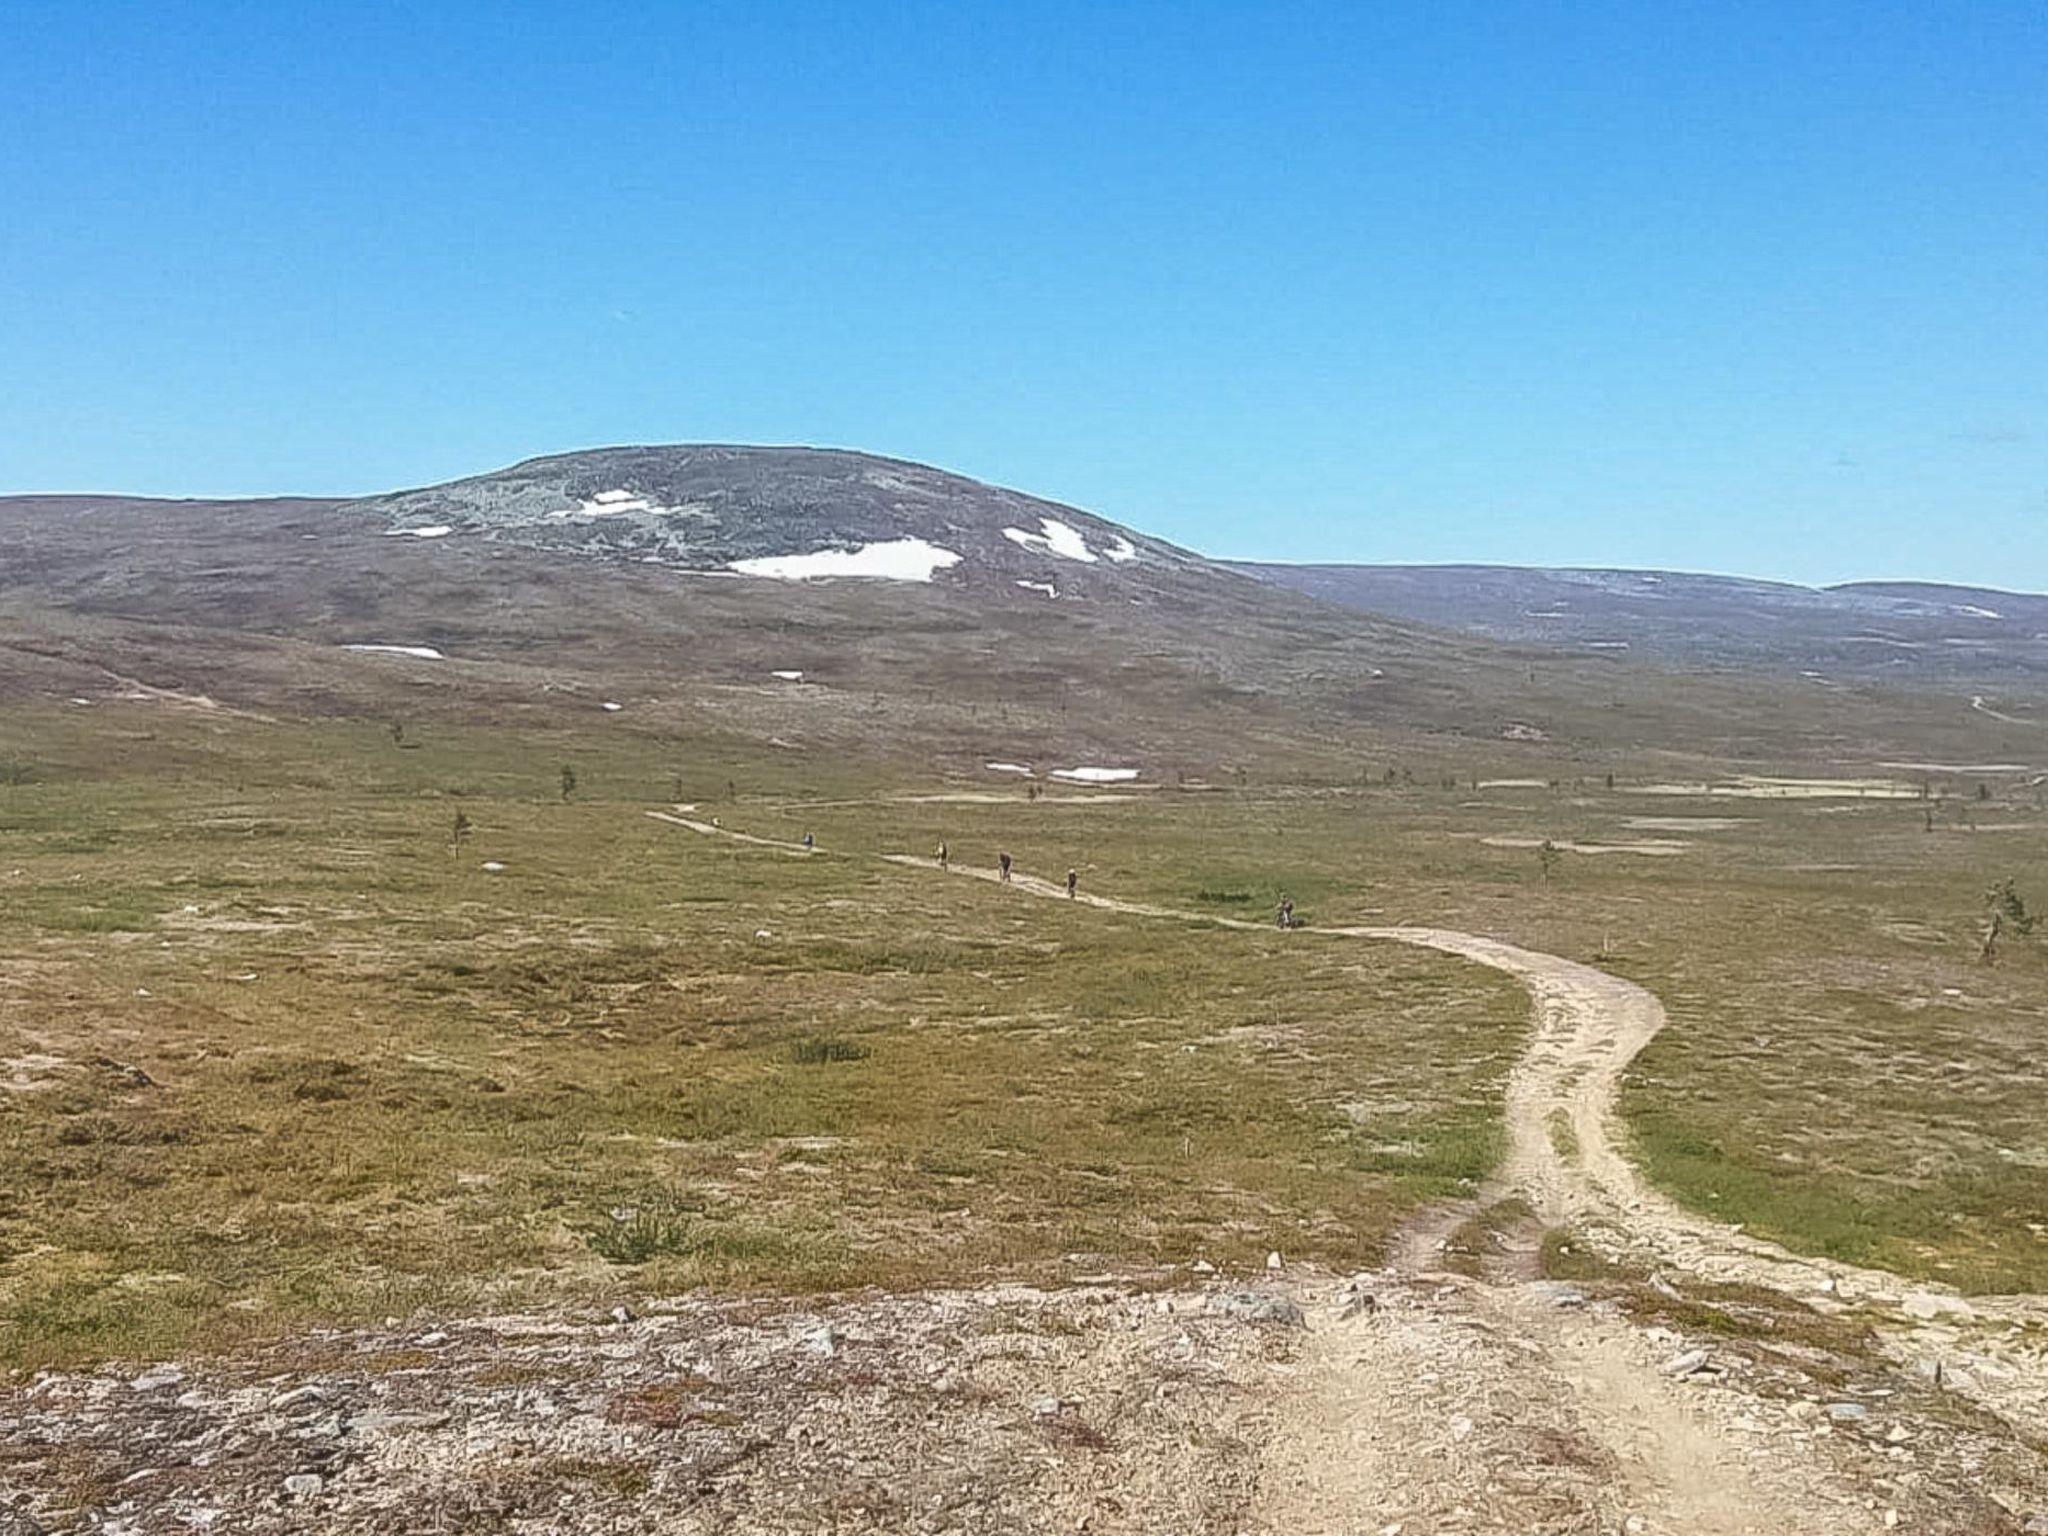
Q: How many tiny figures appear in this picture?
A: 6